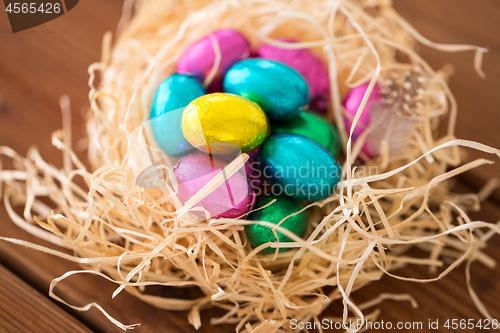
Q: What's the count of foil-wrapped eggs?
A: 10